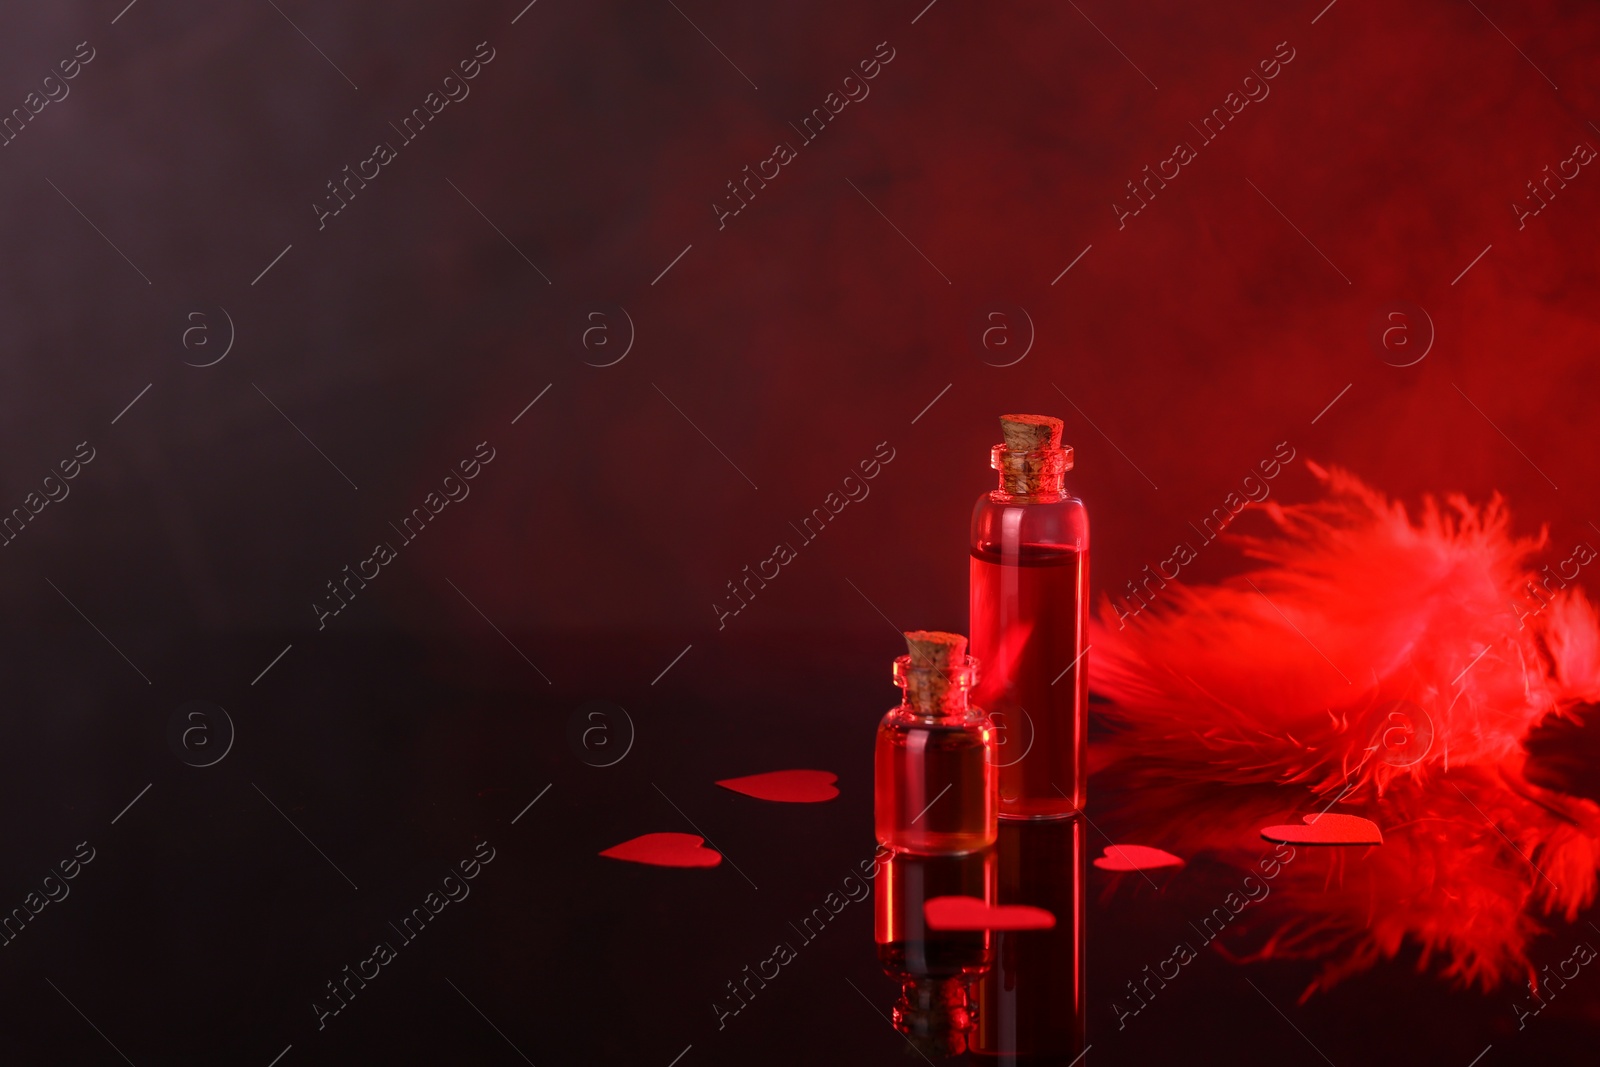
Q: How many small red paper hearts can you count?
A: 5